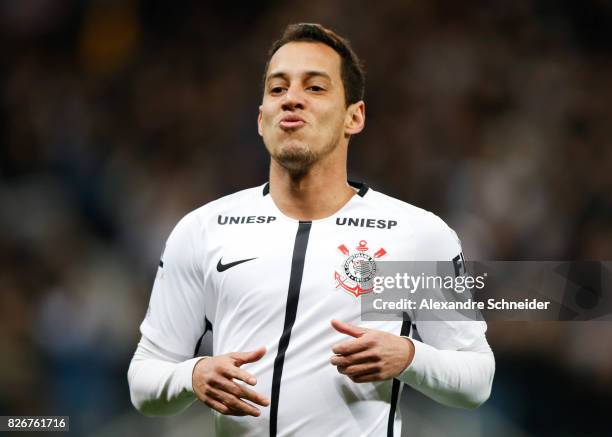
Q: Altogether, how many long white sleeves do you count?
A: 2